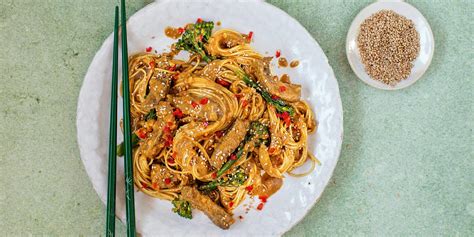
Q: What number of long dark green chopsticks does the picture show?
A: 2